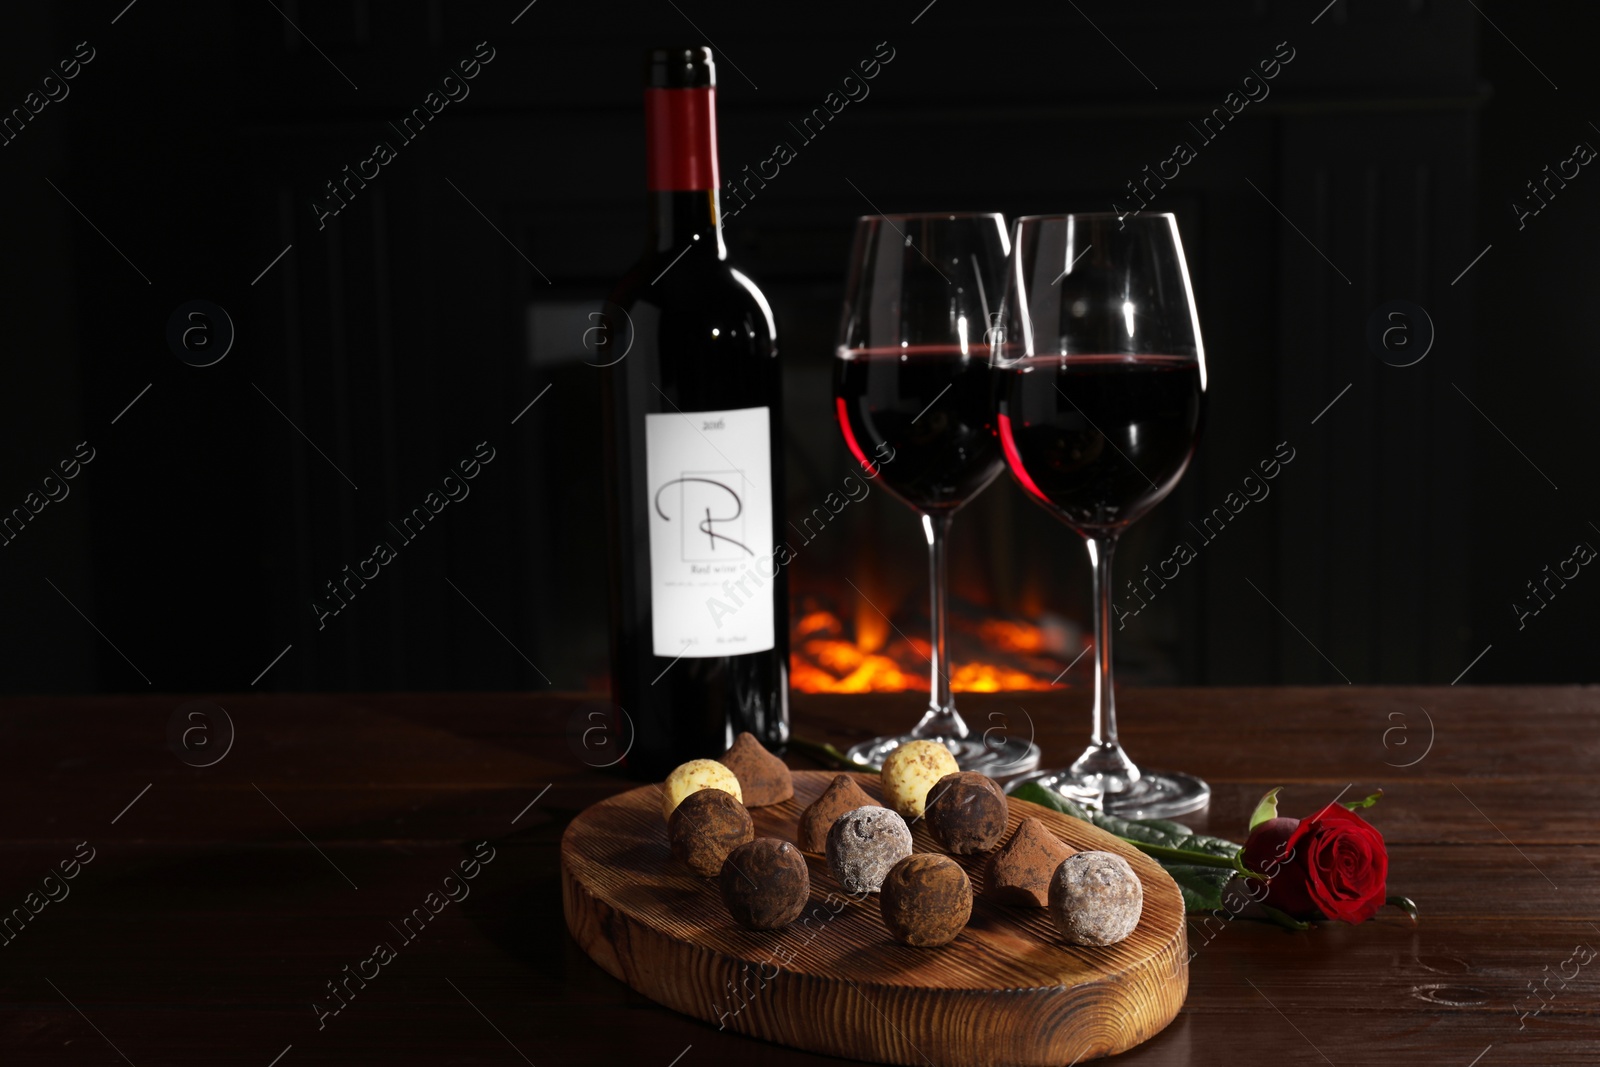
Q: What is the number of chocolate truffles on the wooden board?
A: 11